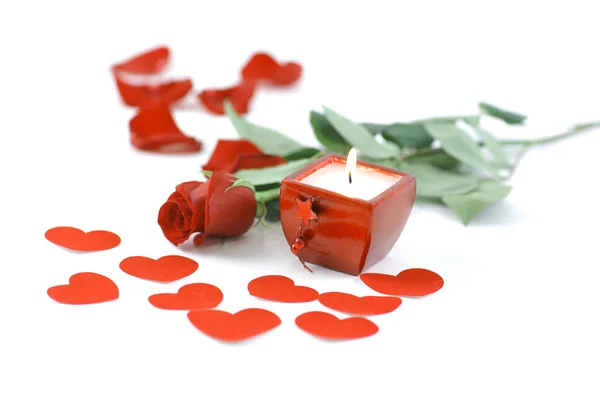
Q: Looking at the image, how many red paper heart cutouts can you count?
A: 9